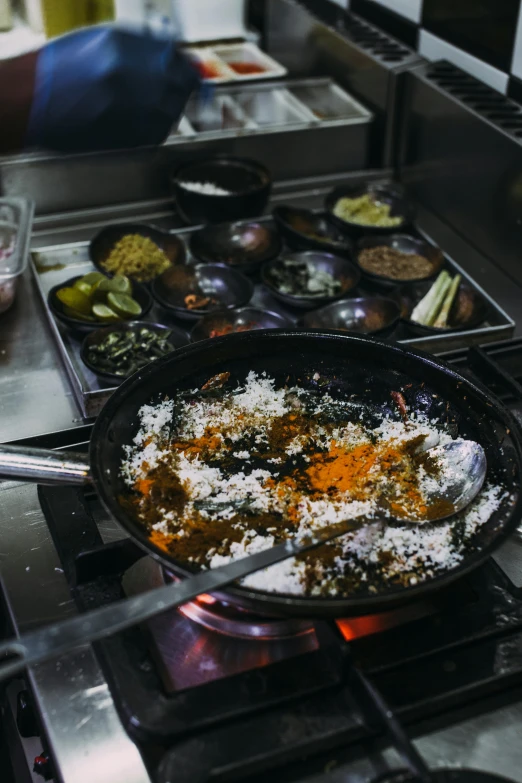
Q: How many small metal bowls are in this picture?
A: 12